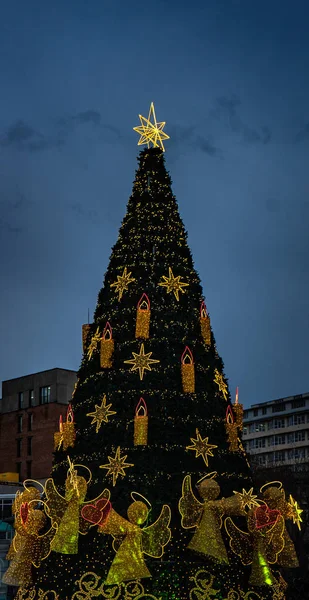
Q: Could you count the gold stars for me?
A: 12